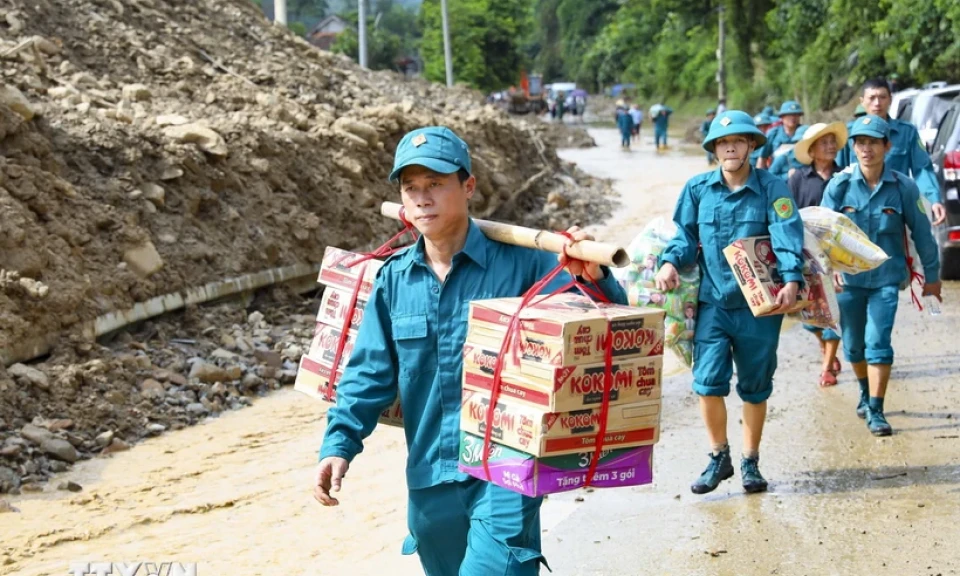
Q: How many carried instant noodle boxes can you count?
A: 9